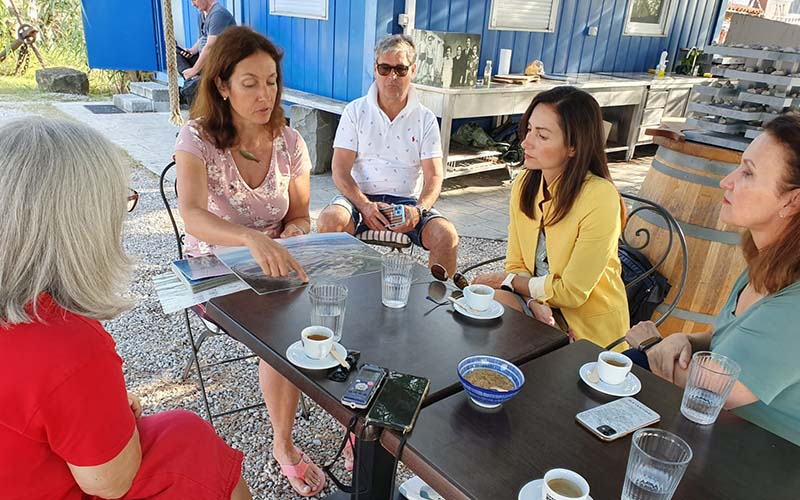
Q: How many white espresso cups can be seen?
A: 4